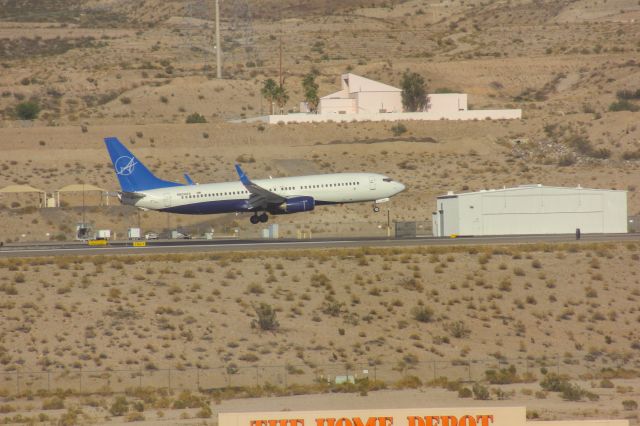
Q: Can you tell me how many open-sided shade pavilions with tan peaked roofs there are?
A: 2